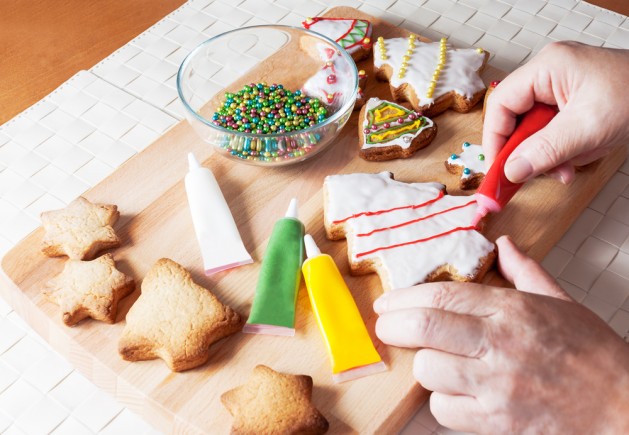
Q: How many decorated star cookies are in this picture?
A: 1